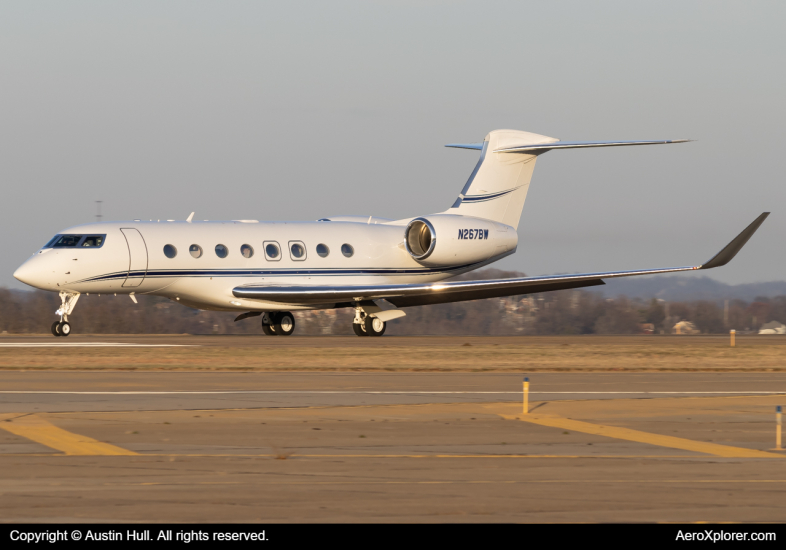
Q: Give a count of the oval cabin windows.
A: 8